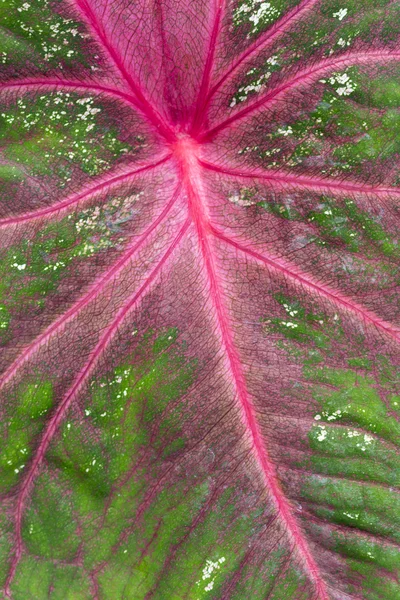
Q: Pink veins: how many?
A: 11